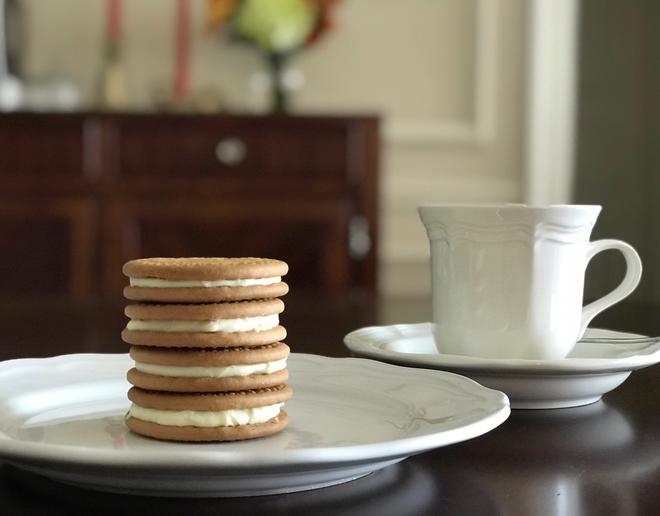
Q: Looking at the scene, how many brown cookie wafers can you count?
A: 8